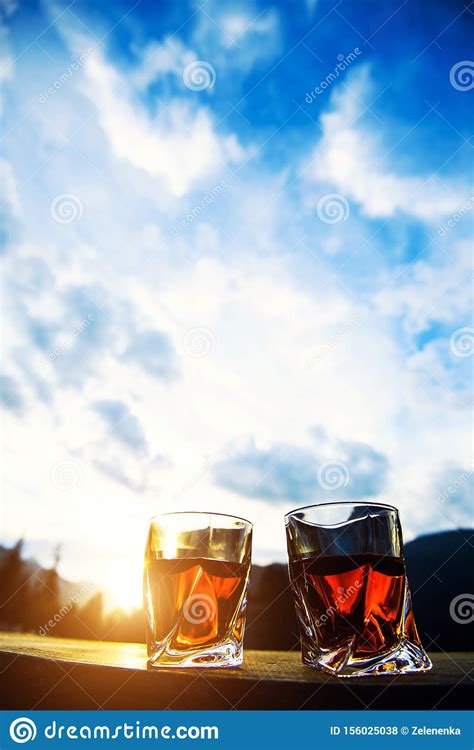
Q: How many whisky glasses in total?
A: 2